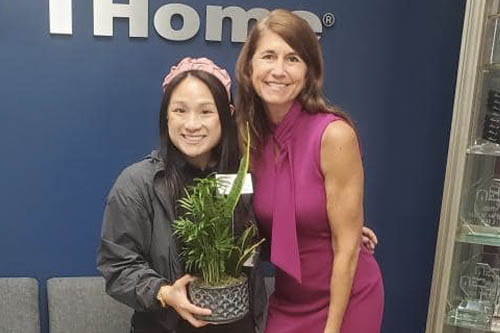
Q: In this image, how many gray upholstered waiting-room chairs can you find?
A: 2